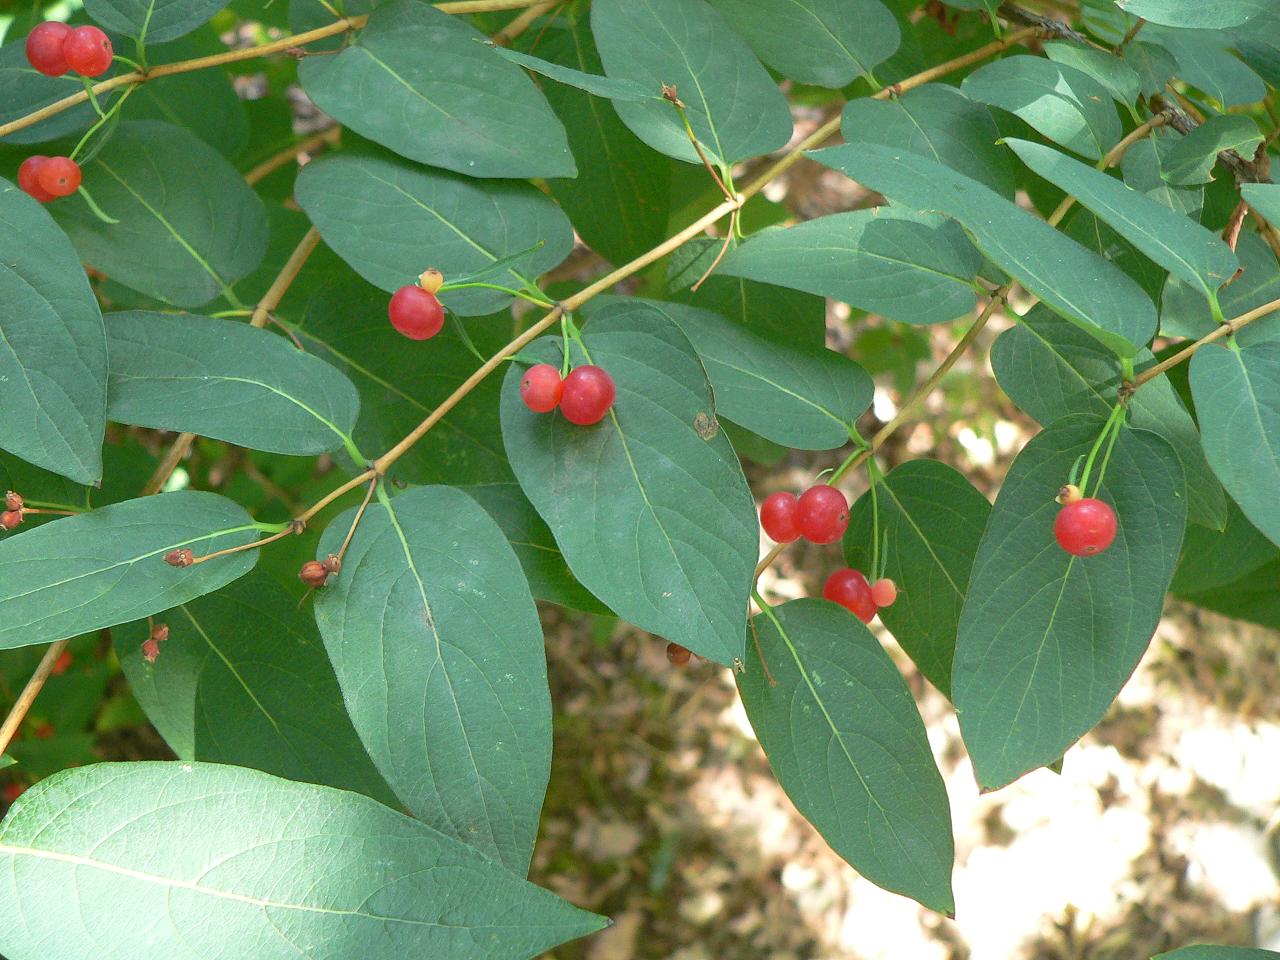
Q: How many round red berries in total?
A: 12